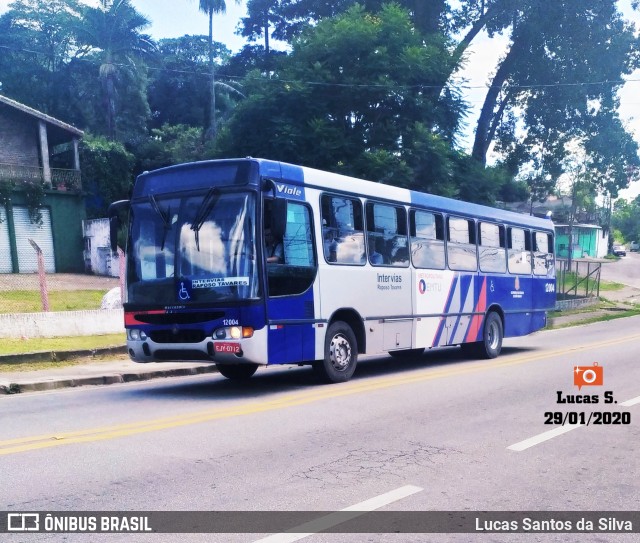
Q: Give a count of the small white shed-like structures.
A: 1